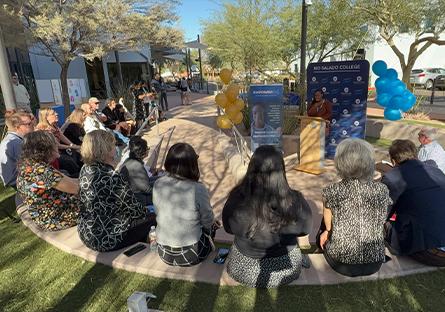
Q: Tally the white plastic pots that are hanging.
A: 0